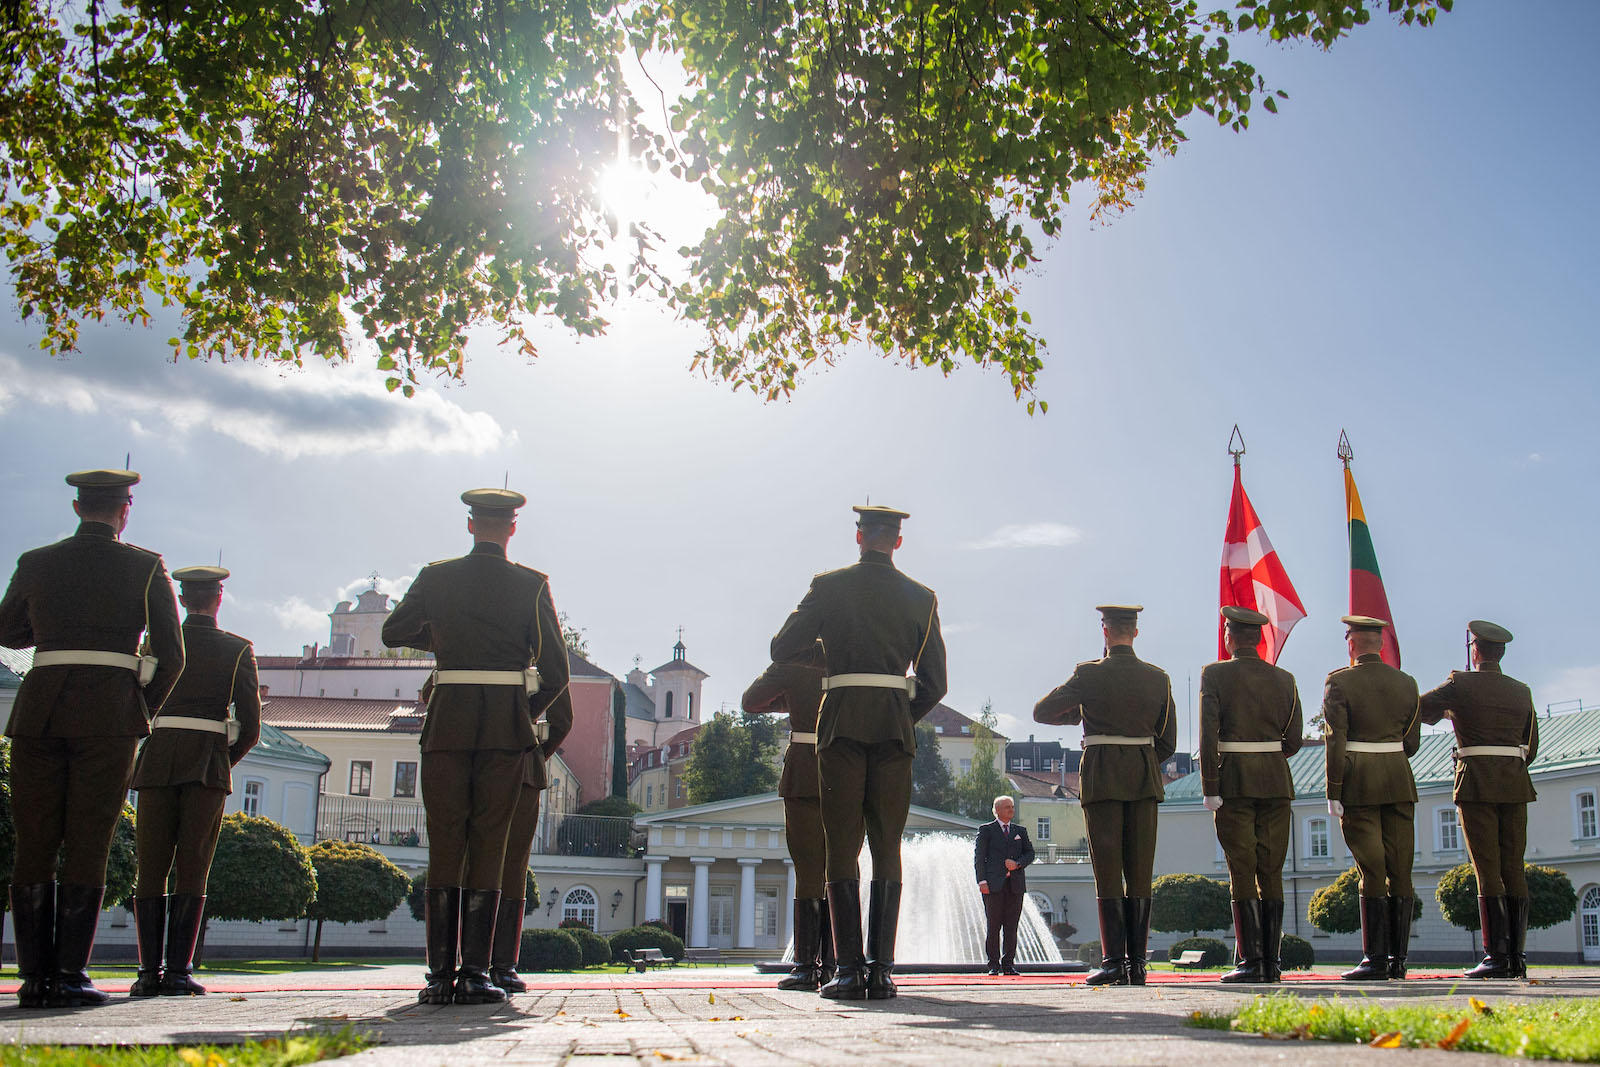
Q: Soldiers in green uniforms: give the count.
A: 10